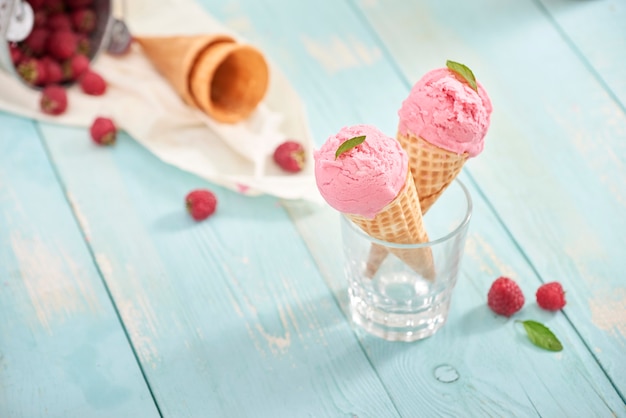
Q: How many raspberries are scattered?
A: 7